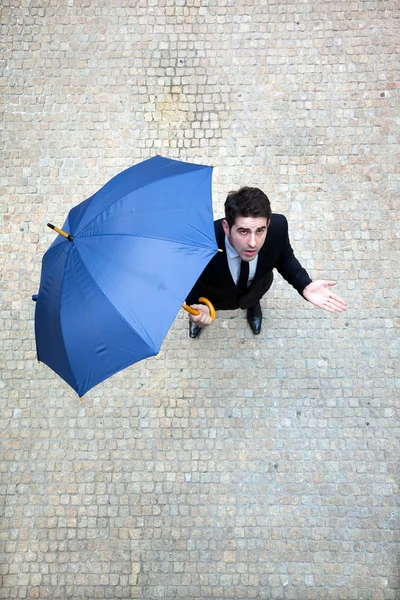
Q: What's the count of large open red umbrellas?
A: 0